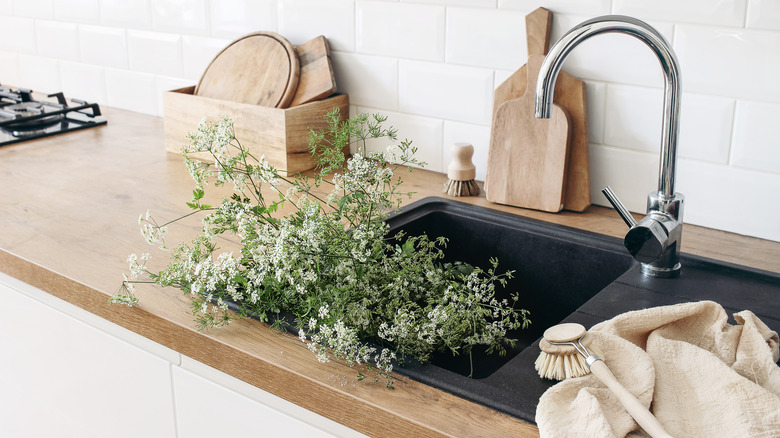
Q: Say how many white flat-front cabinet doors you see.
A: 2